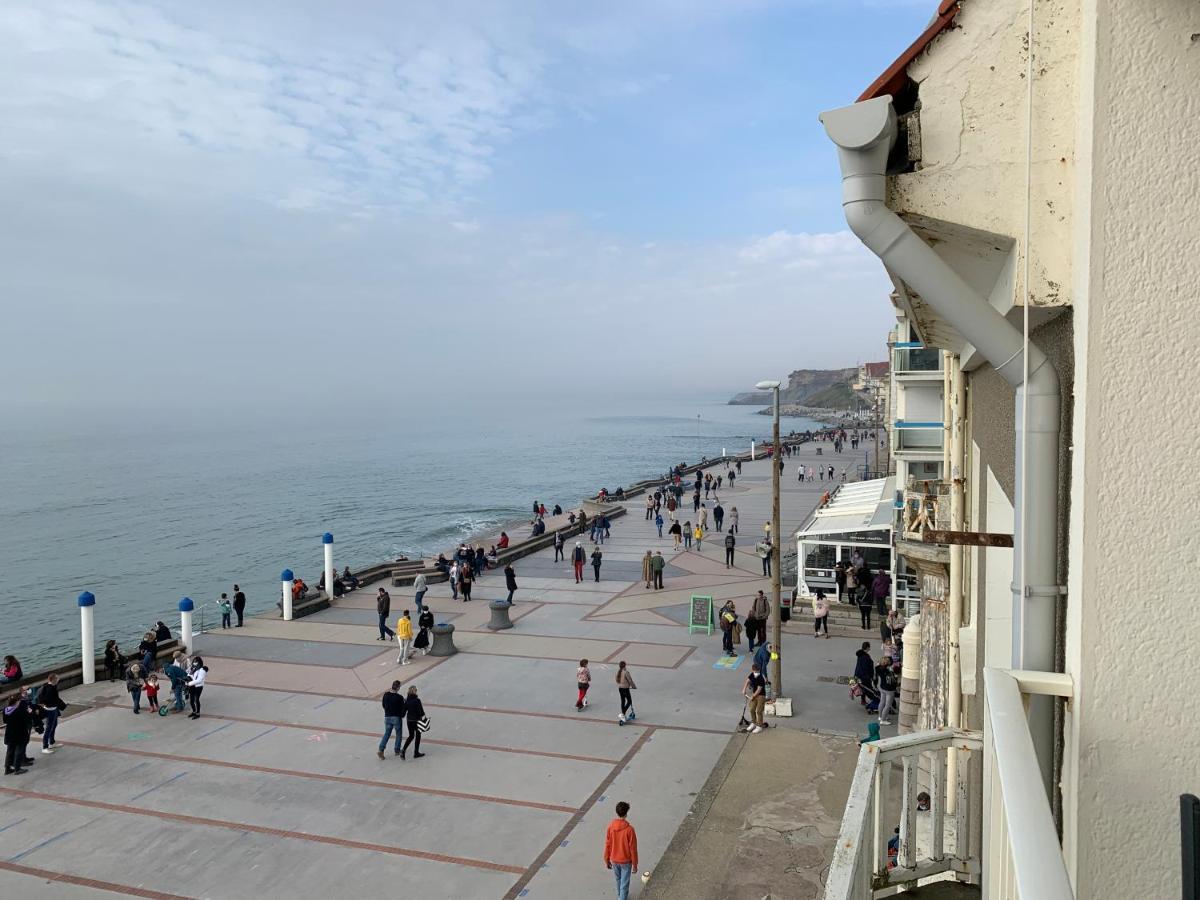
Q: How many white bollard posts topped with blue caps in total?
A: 5